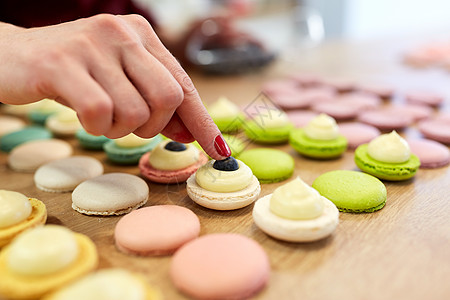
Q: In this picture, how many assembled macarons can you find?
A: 0